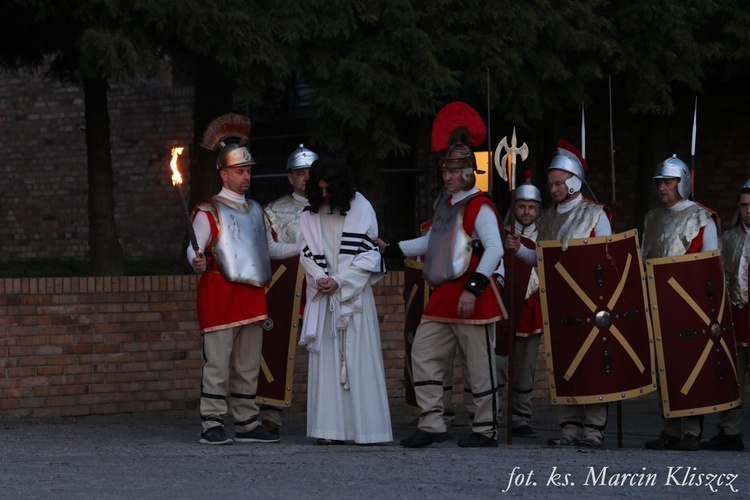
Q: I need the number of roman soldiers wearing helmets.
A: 7